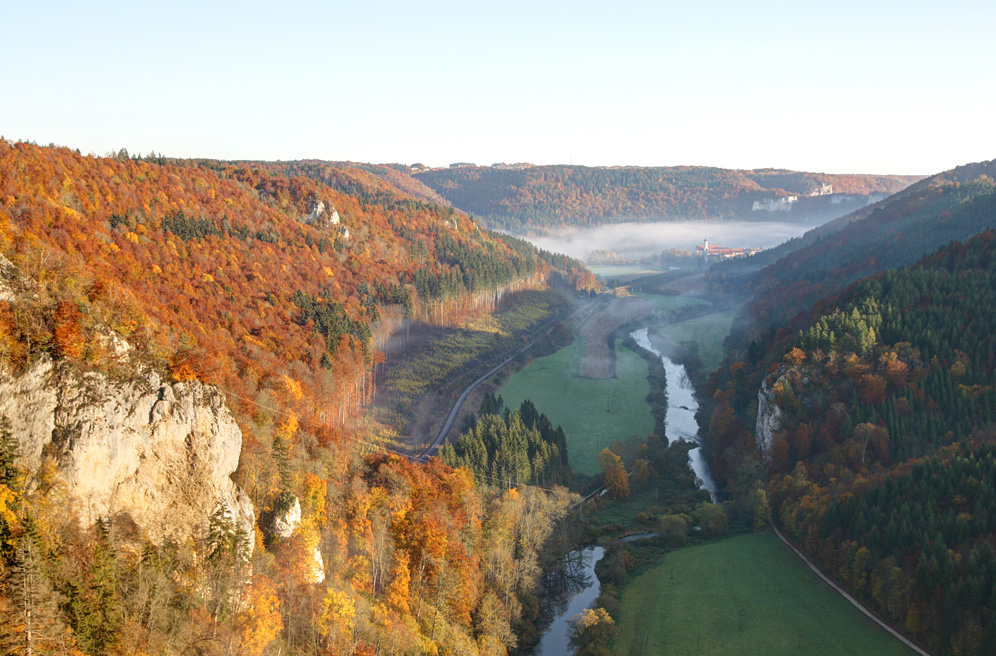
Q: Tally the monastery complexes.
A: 1